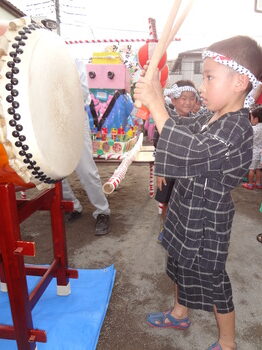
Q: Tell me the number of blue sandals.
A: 2